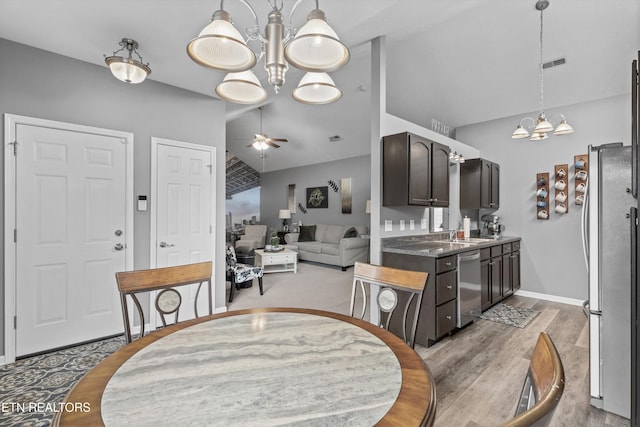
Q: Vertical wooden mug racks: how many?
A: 3